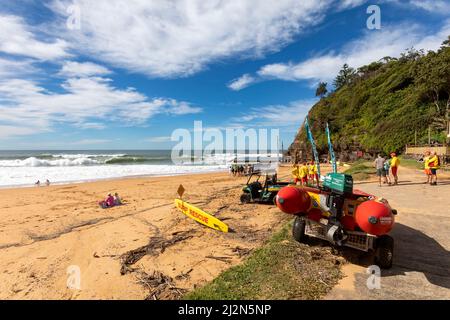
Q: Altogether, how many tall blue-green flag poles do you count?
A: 2